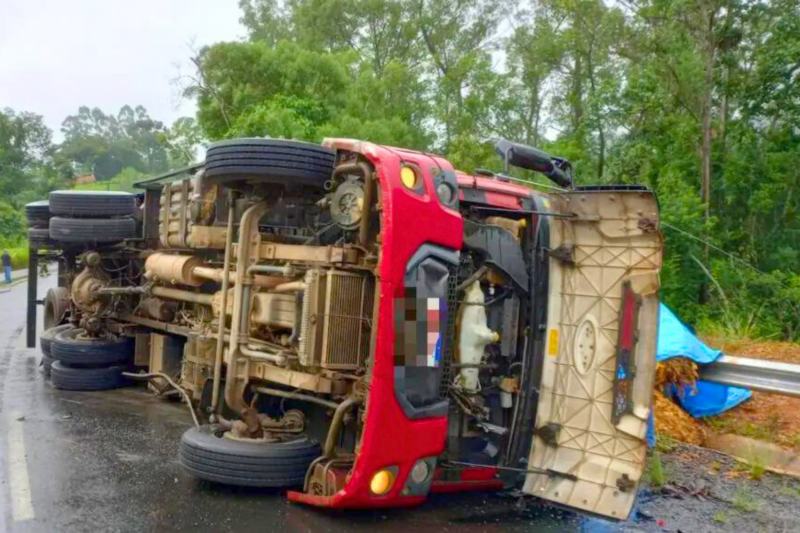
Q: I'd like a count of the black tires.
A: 11